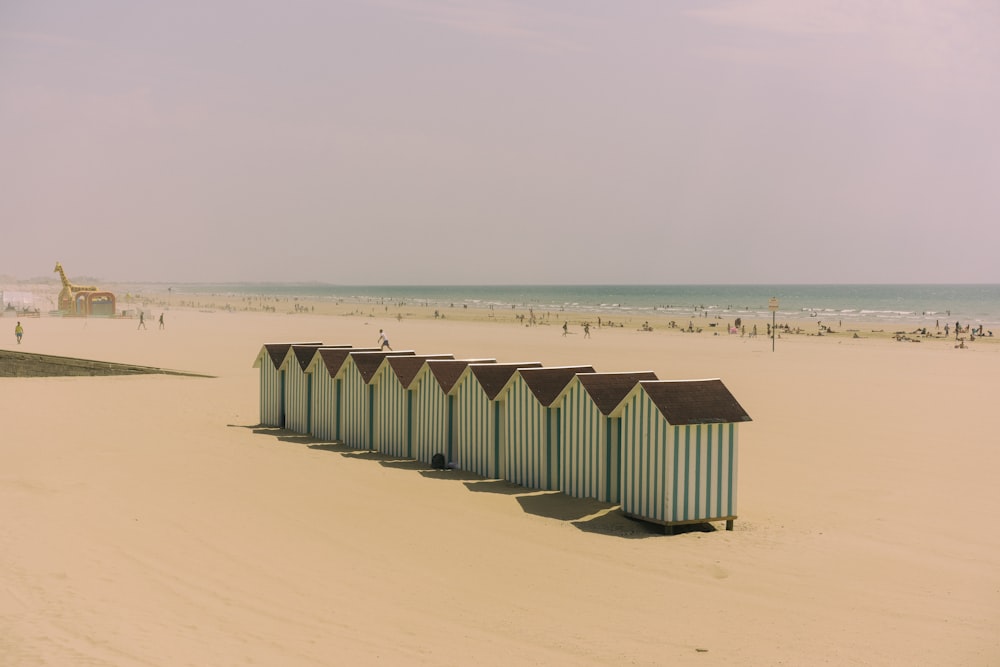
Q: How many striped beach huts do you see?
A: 10